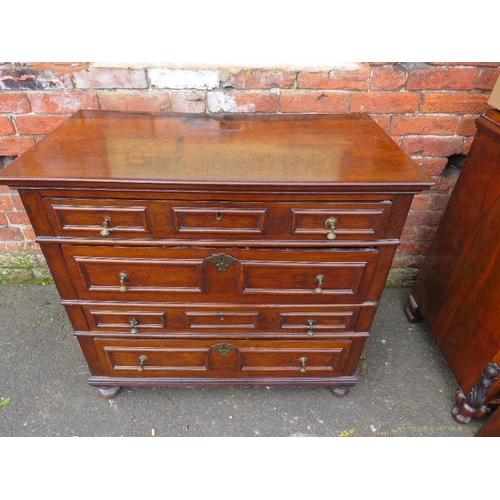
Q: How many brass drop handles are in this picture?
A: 8